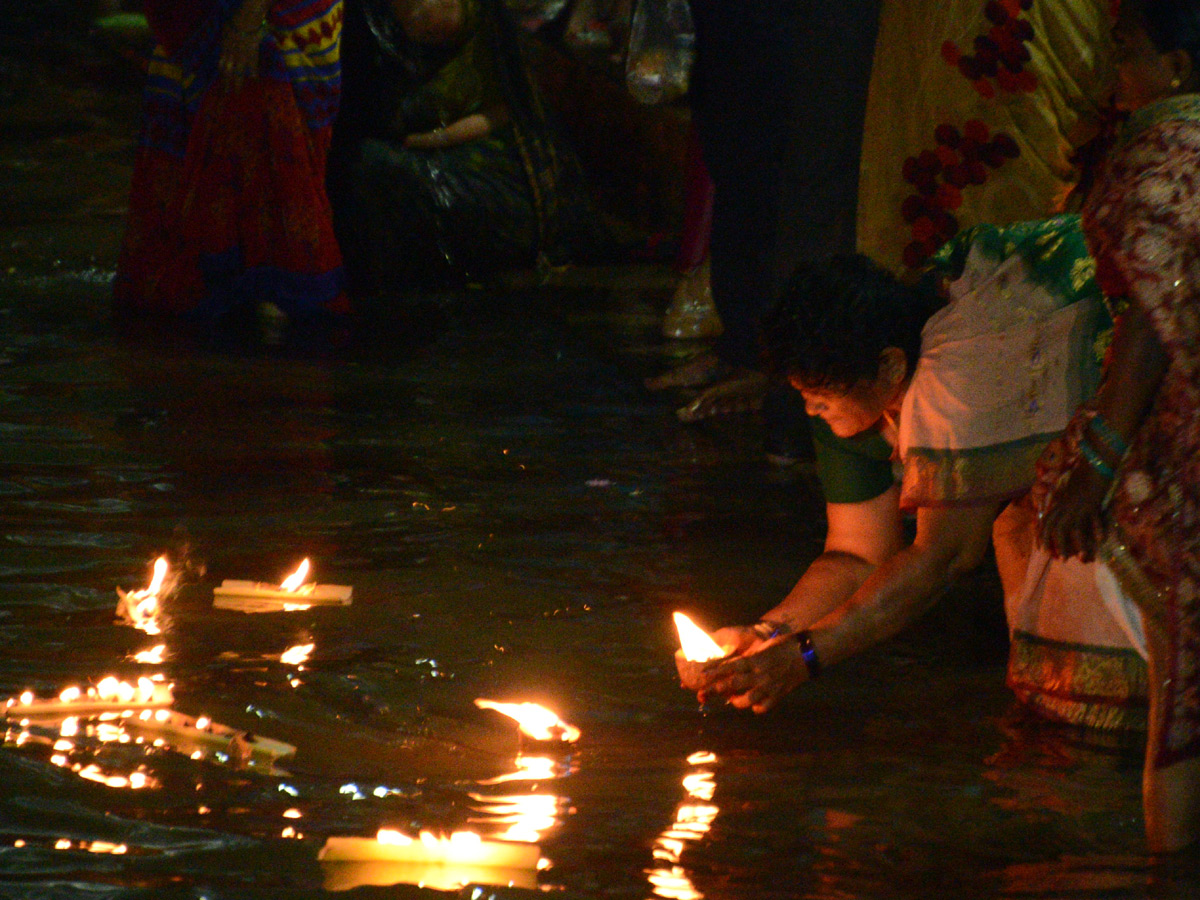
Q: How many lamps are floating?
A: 6